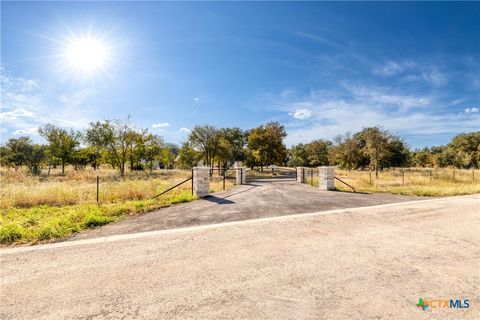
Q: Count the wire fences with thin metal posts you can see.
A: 2